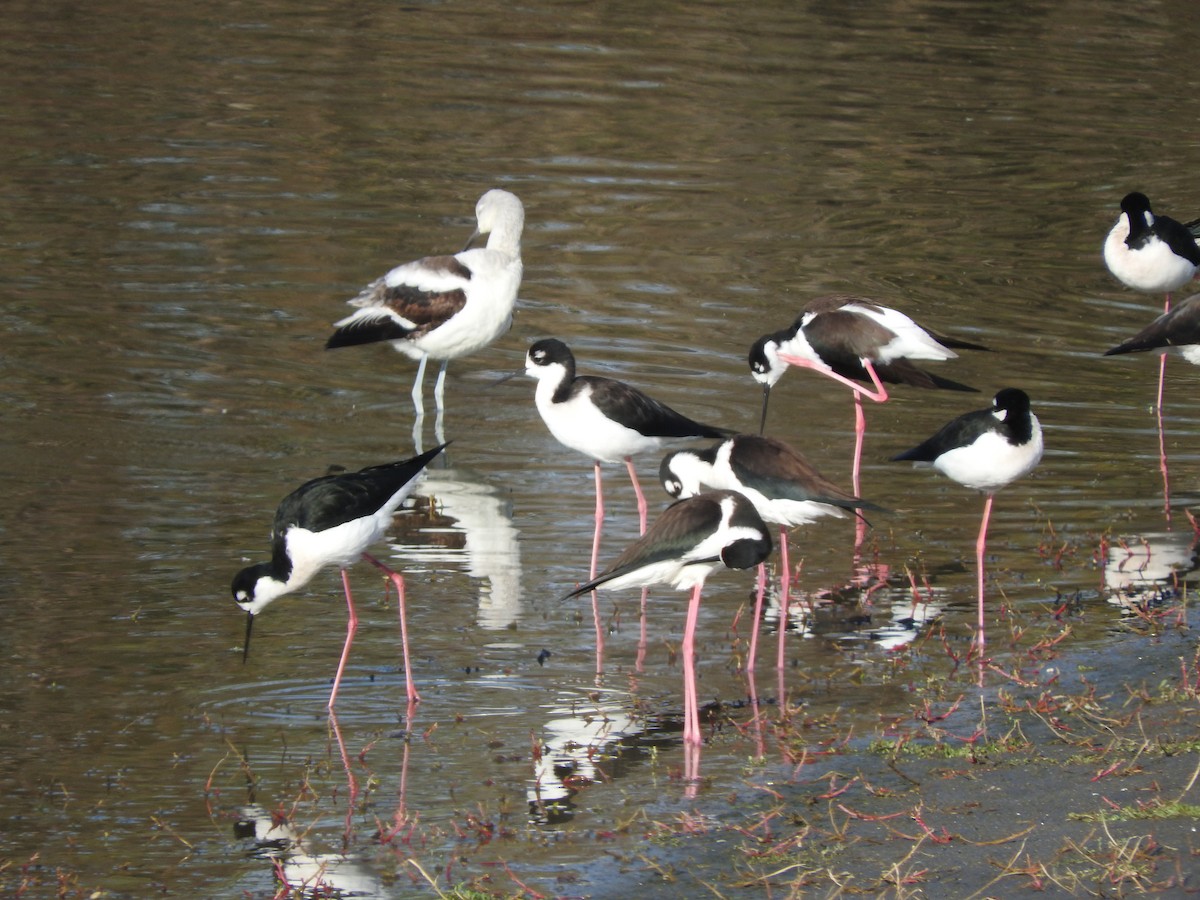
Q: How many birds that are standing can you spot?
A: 9